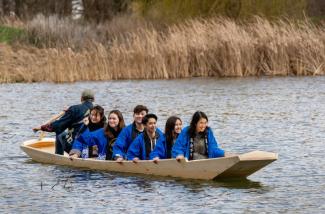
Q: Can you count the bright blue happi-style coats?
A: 6